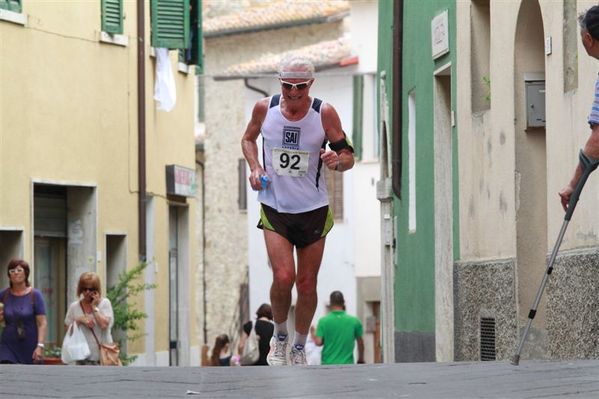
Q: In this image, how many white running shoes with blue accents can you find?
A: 2